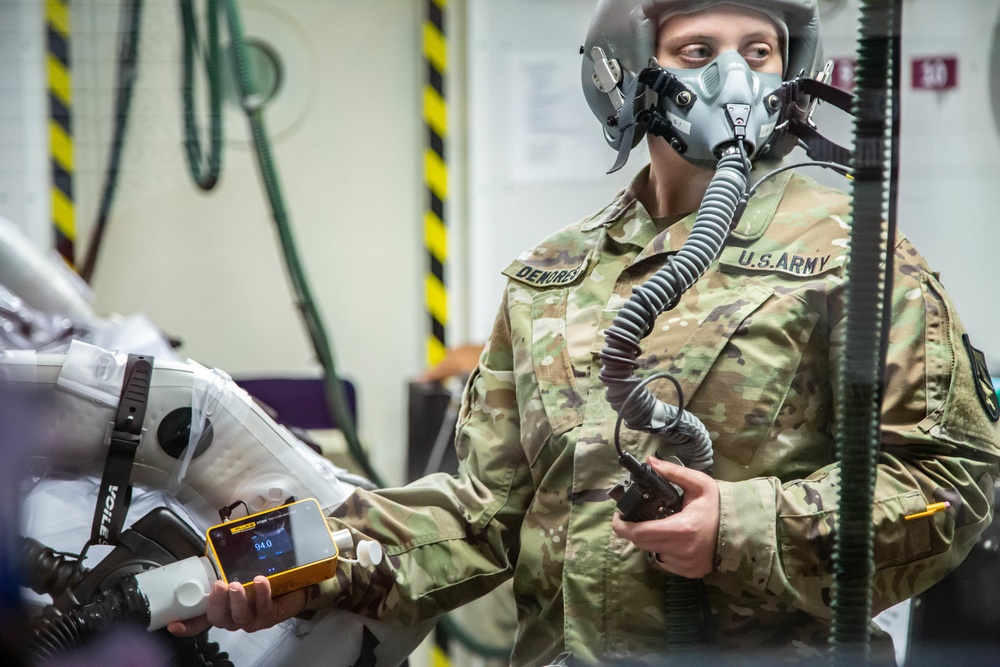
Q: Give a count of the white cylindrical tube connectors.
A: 2